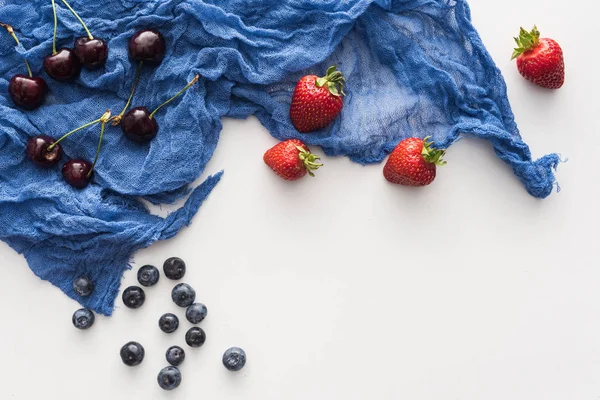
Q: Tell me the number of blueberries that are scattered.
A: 13